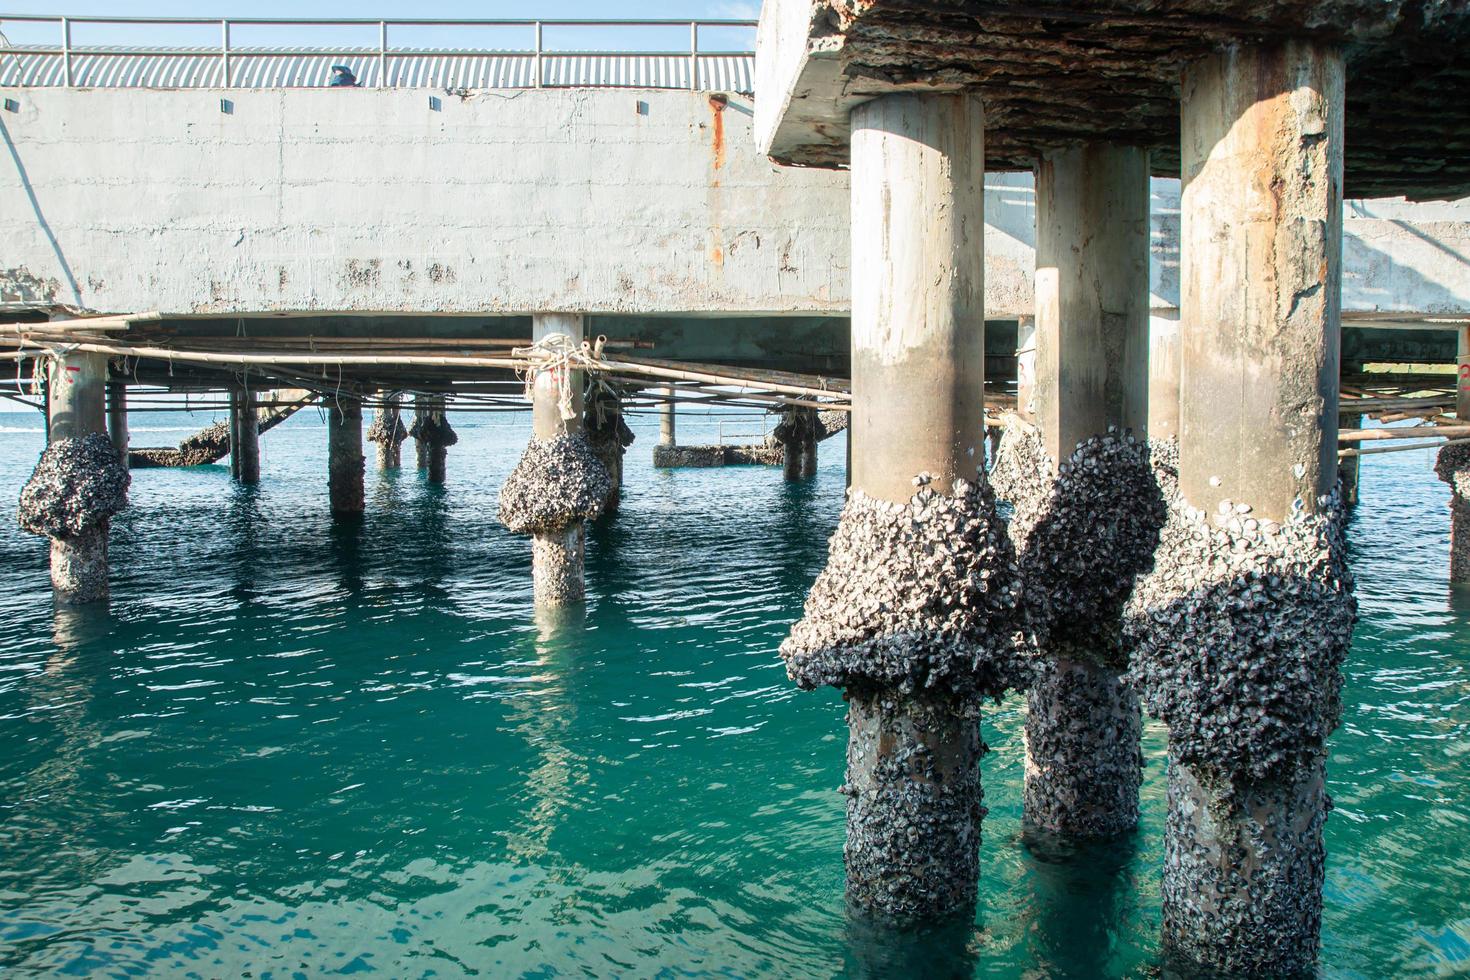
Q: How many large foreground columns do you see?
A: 3